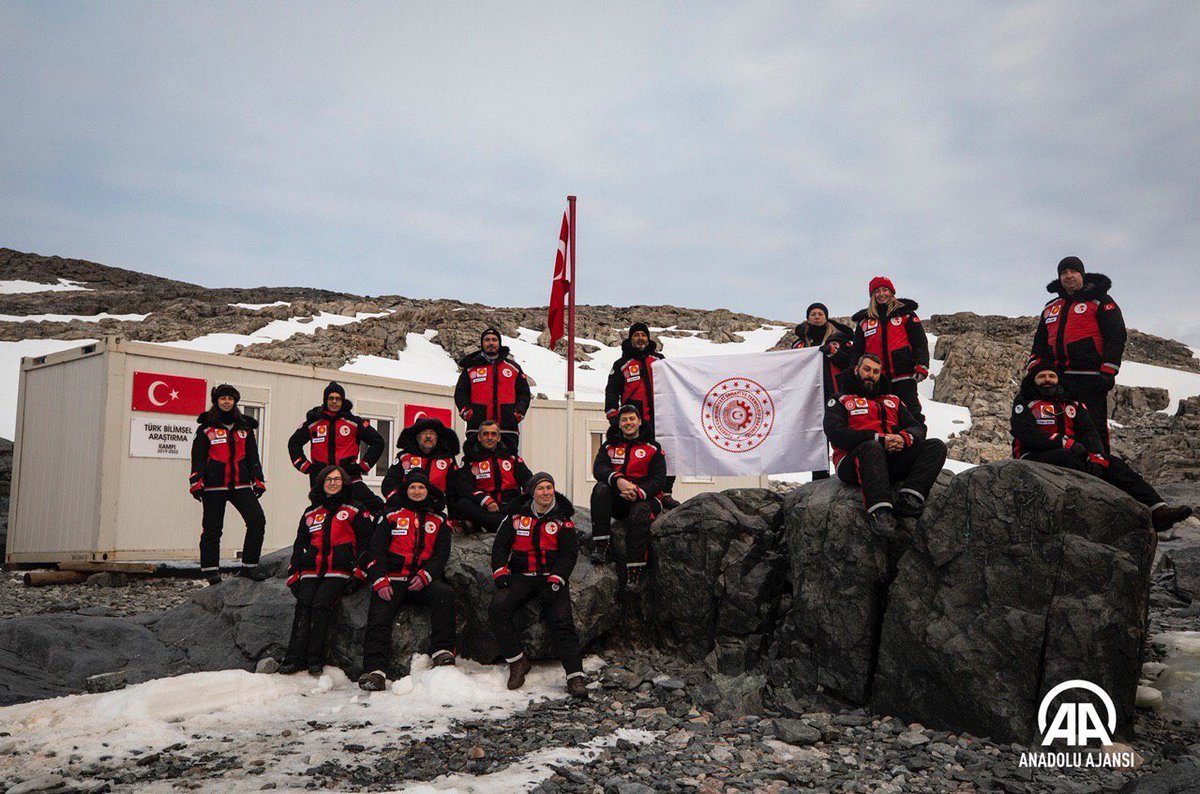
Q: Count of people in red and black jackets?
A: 15